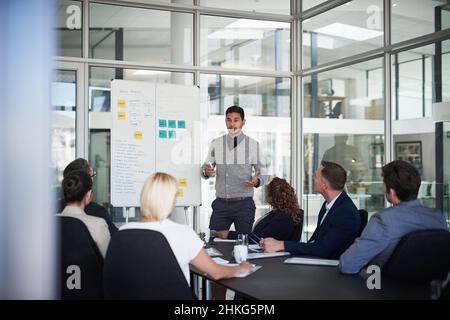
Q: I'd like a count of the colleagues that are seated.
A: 6